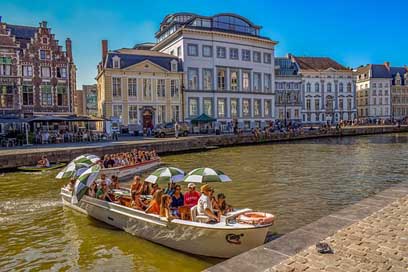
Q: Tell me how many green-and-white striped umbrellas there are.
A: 5